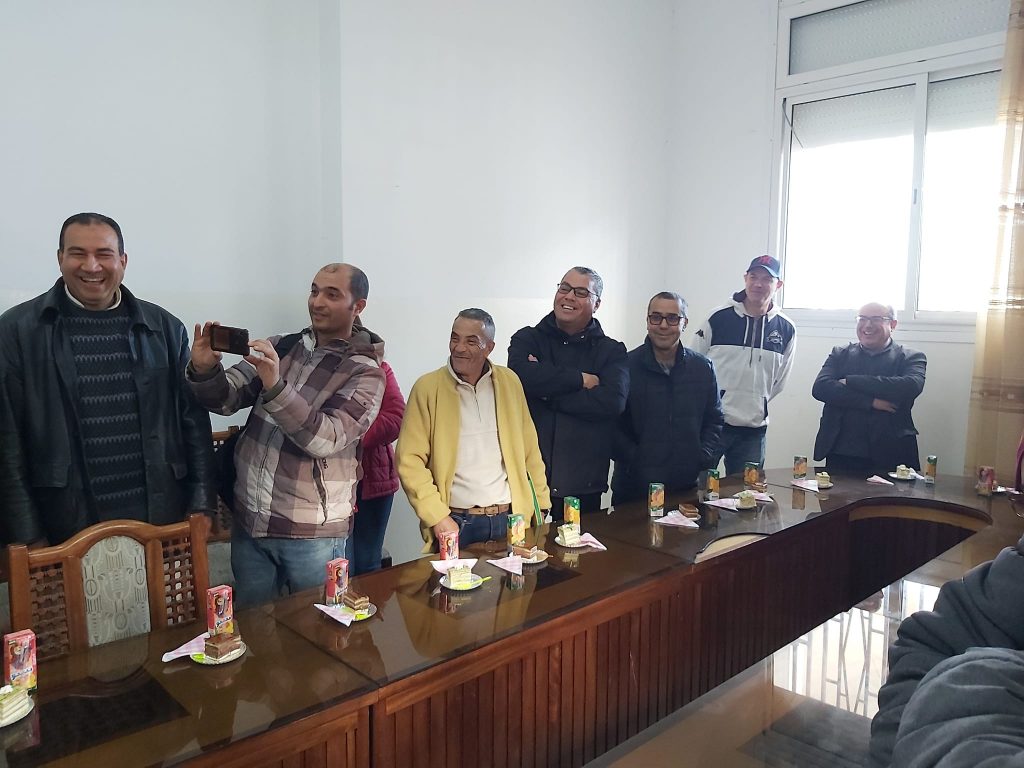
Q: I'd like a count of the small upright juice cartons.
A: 12